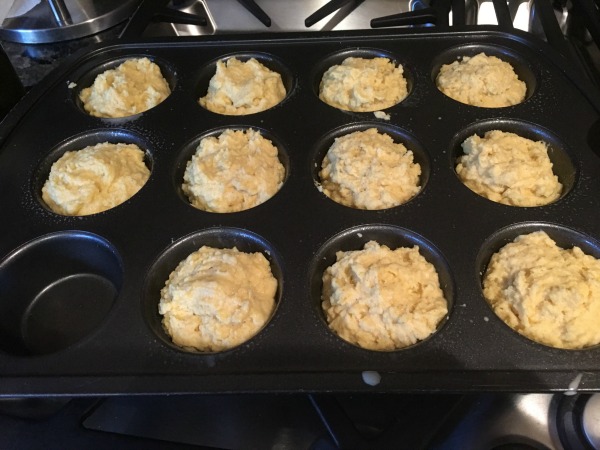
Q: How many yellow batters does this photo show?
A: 11